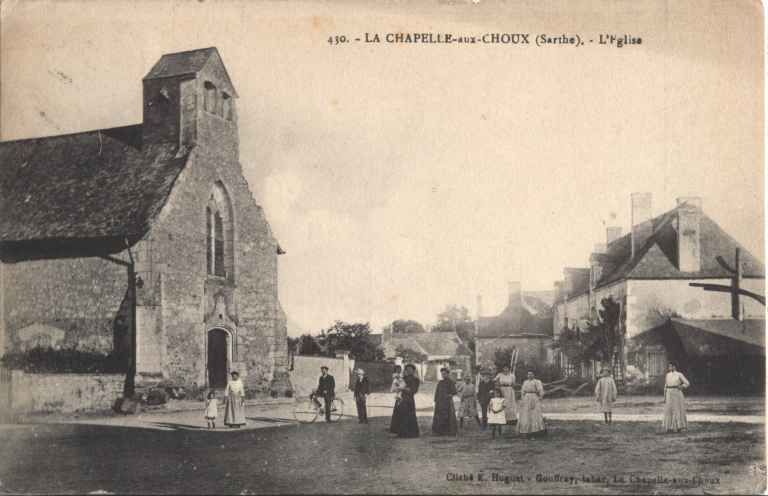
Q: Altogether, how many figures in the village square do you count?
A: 14